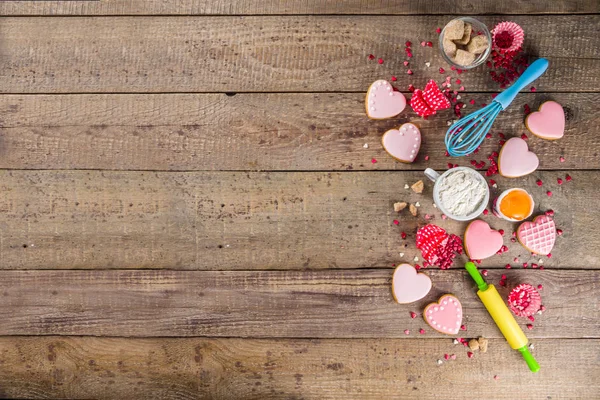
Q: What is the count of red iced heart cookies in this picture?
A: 0